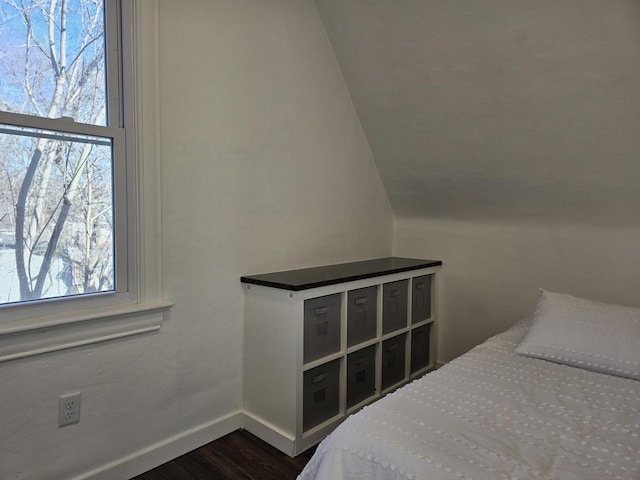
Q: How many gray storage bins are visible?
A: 8